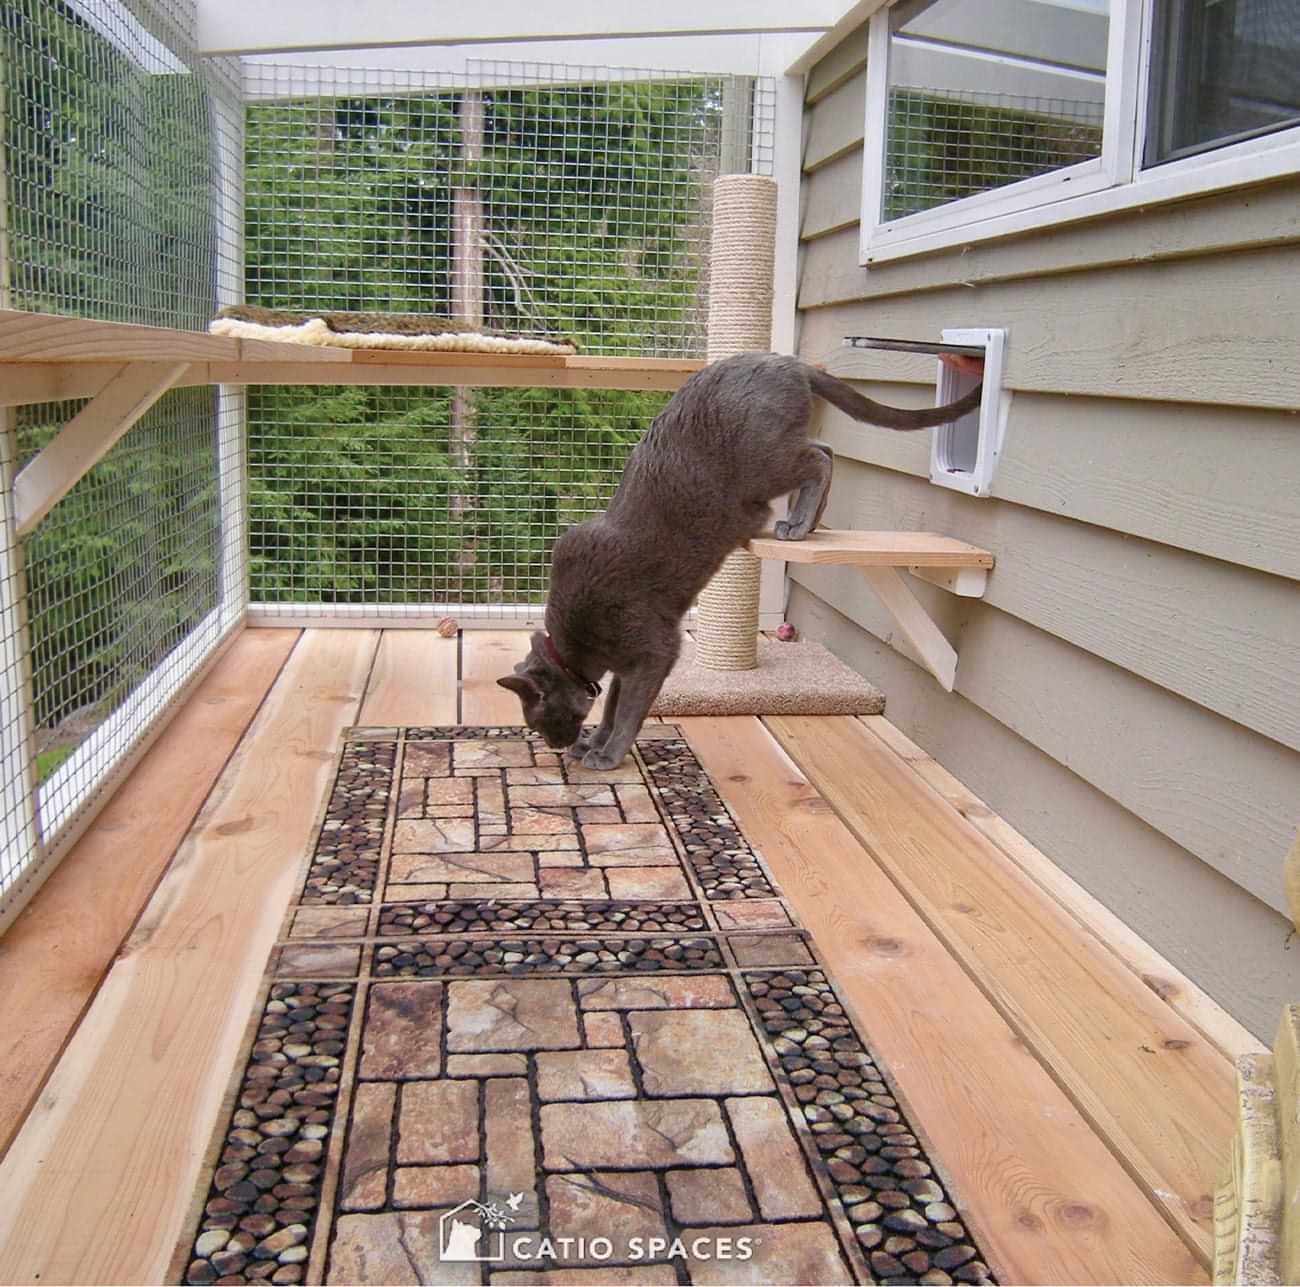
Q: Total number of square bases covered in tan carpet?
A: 1